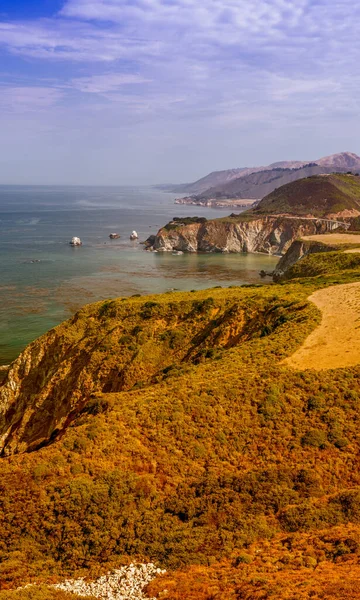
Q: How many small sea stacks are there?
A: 3